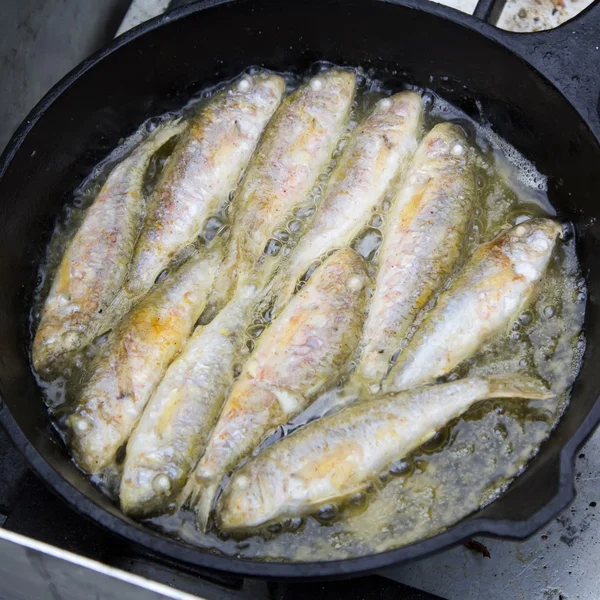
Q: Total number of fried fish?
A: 10